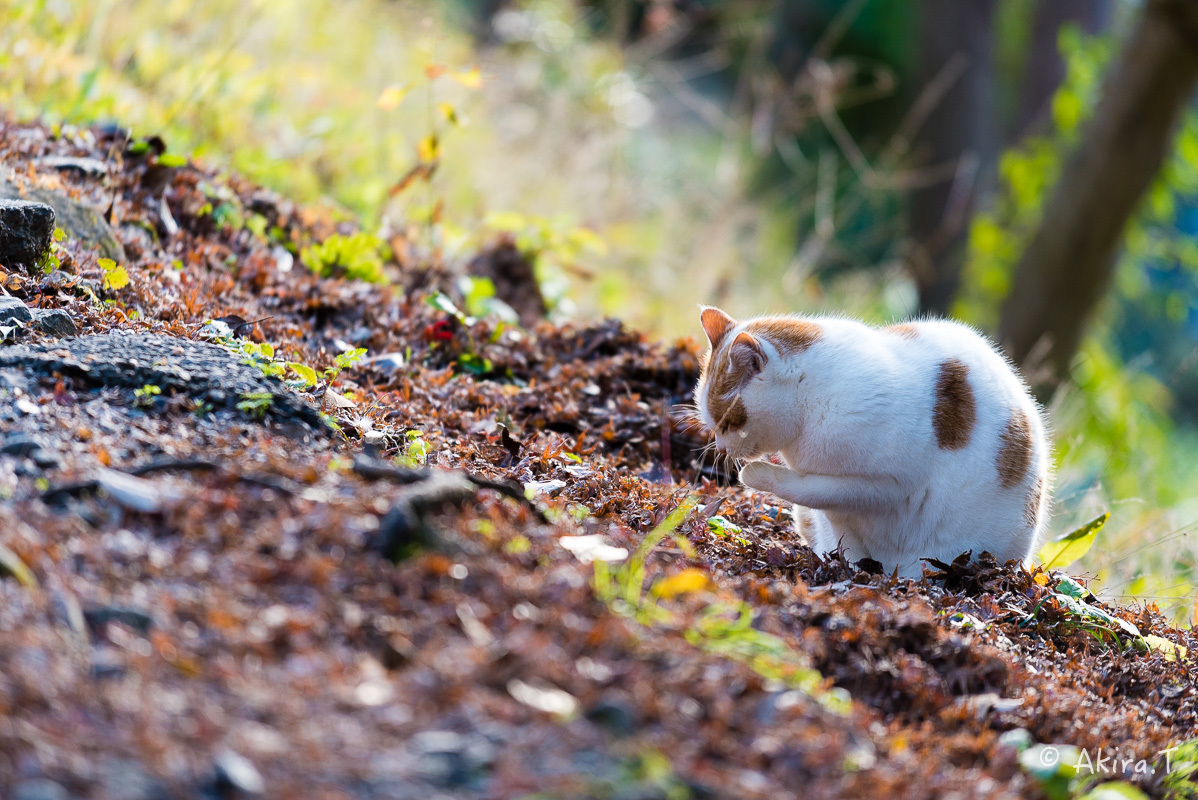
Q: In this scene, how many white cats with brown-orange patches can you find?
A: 1